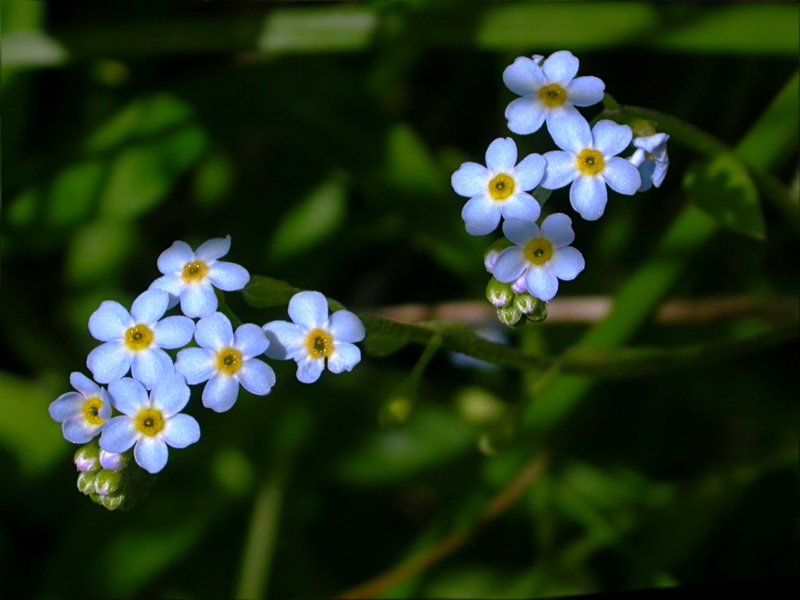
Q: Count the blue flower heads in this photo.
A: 11